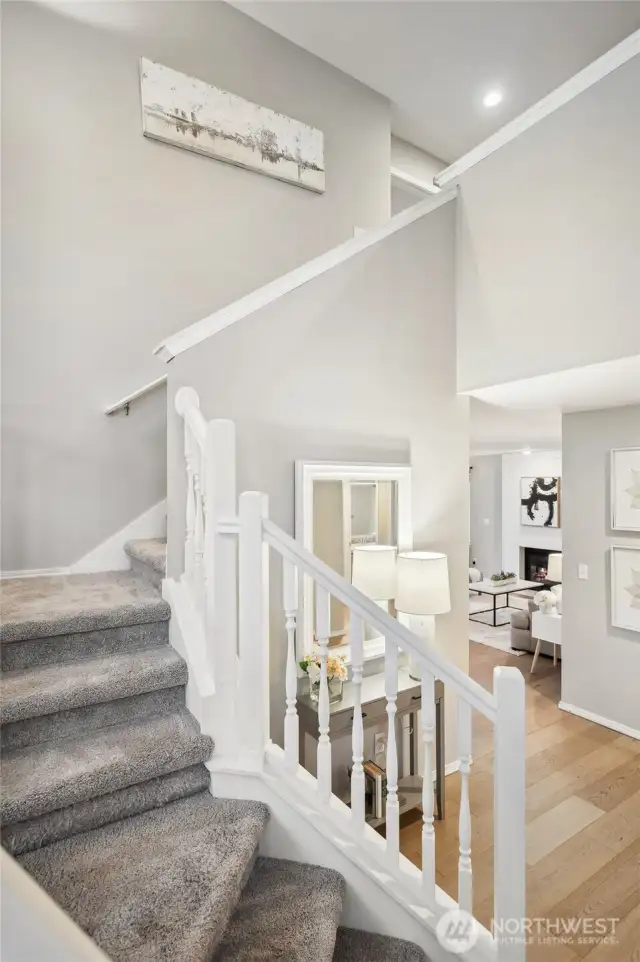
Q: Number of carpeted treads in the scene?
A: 7